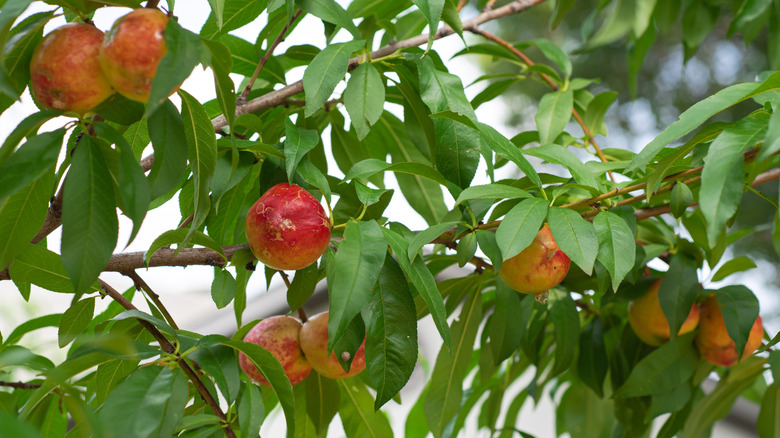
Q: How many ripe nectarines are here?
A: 8